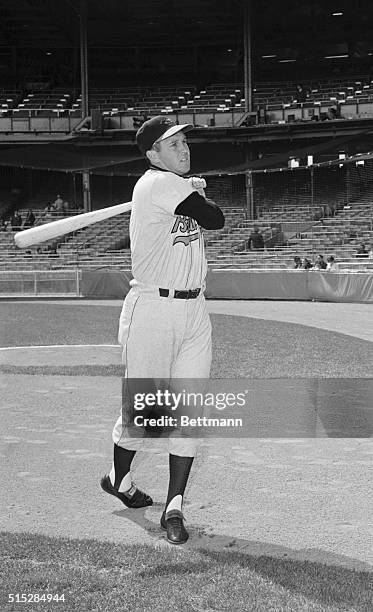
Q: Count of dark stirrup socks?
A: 2